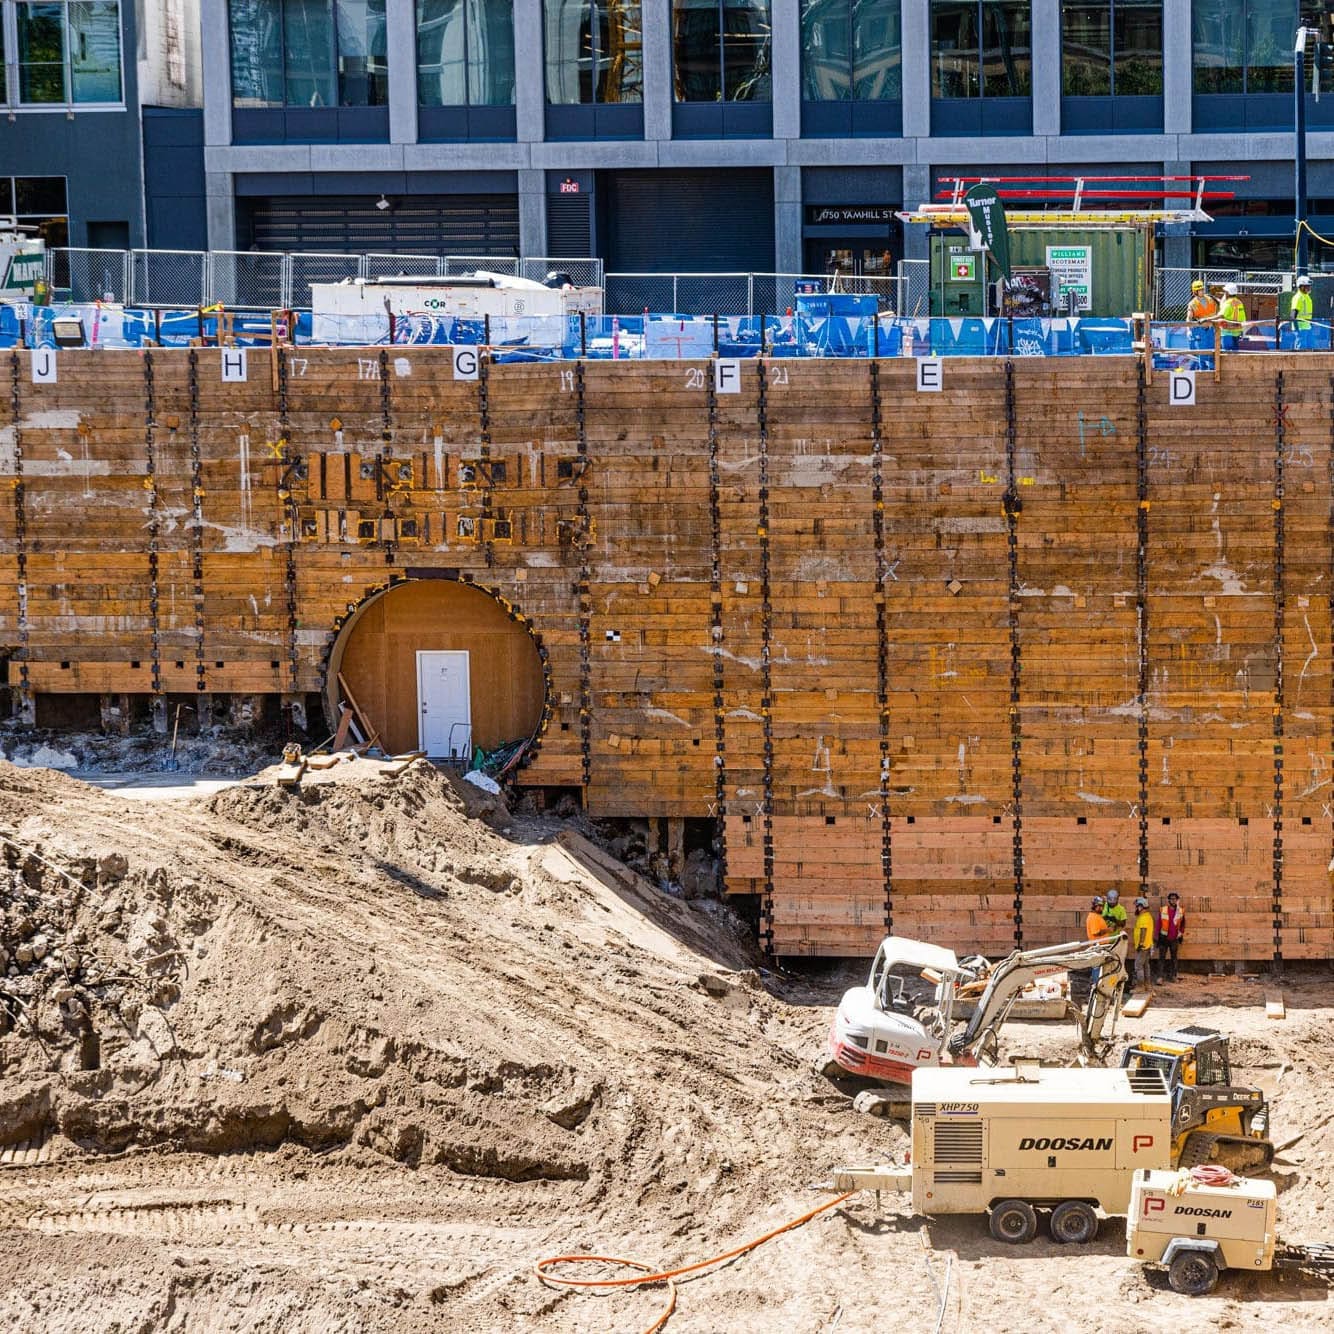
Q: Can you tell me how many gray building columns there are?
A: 8